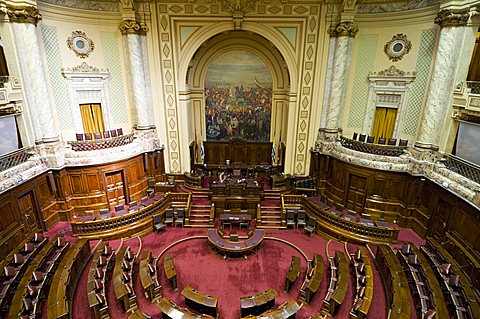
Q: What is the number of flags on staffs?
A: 4